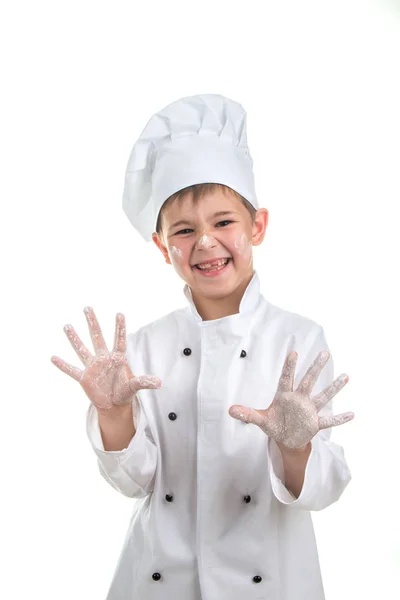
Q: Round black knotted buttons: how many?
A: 7